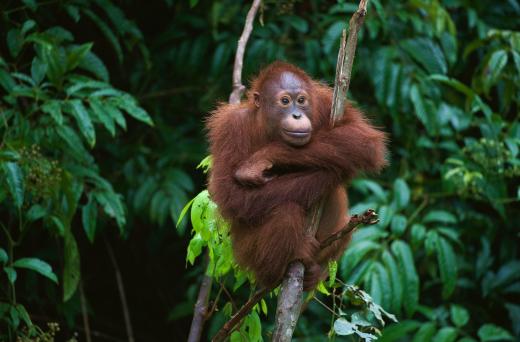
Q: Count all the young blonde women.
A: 0